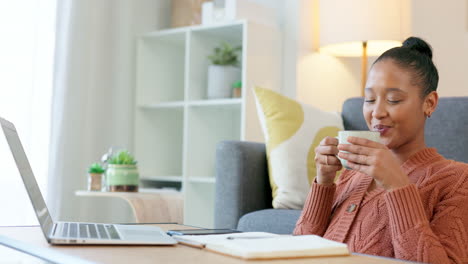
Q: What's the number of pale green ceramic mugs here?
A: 1